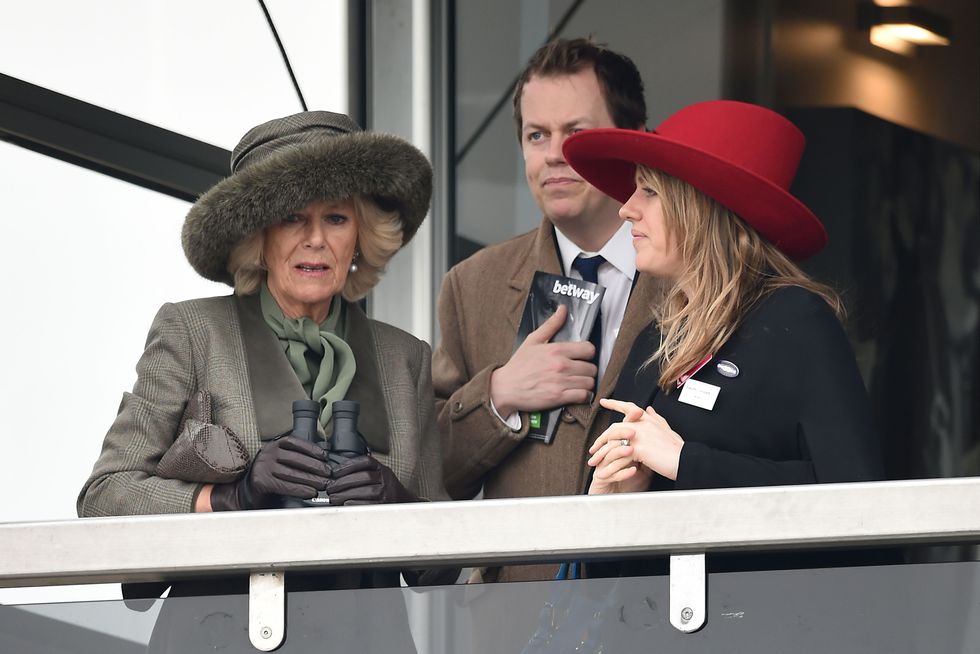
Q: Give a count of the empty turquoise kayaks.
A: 0